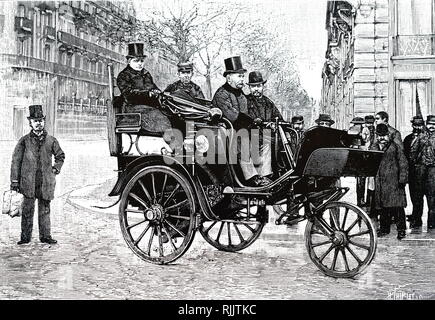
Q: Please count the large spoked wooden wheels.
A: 3